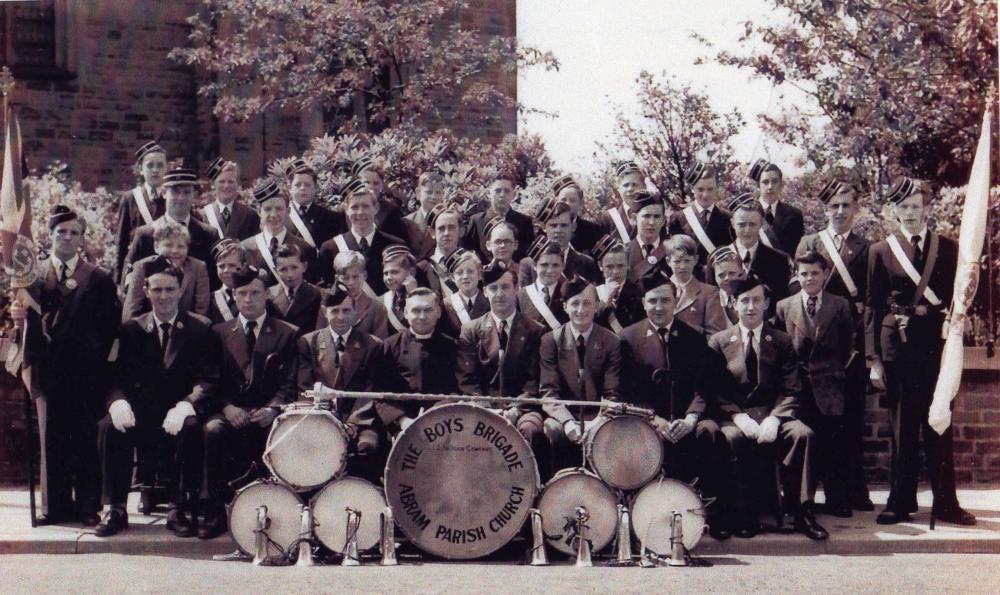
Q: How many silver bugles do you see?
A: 8